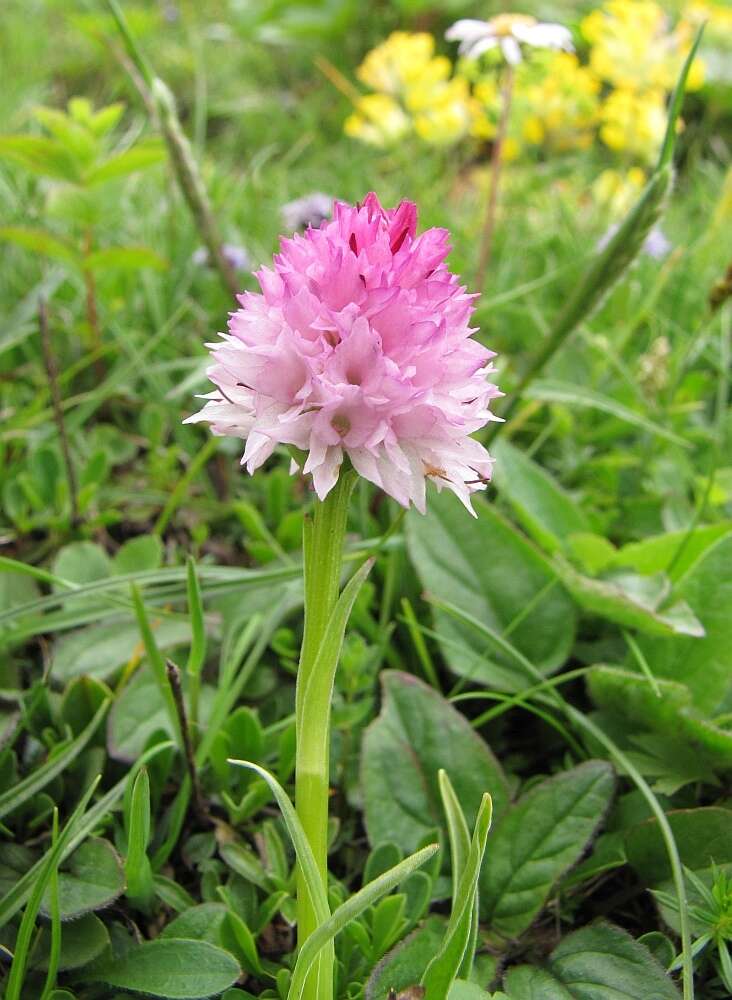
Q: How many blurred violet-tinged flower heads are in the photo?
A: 3